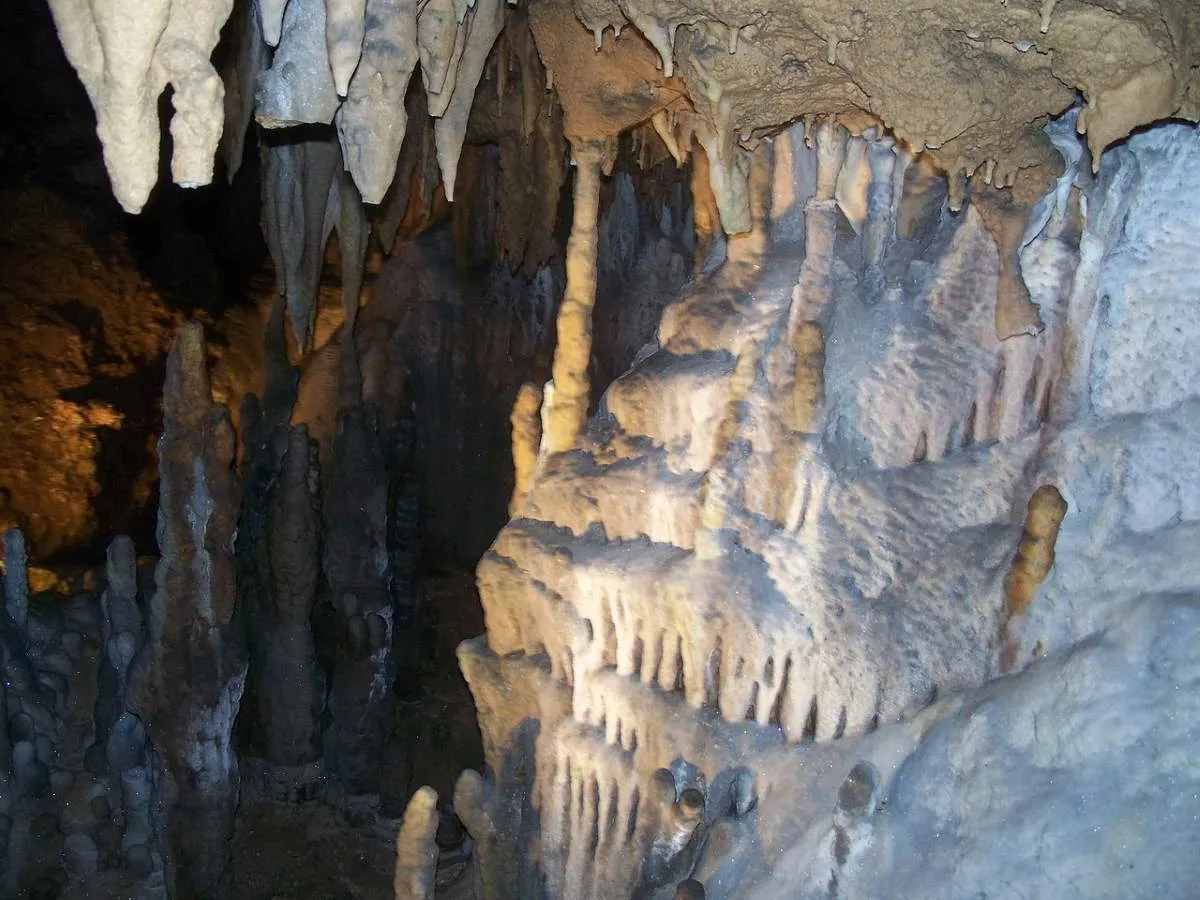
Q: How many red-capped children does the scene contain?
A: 0